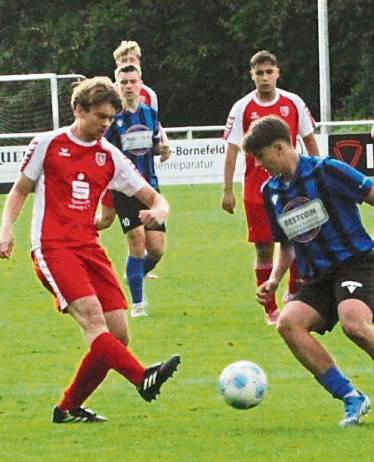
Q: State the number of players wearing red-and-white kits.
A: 3